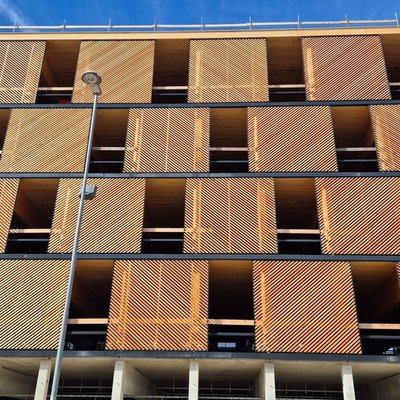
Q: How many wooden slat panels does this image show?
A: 15